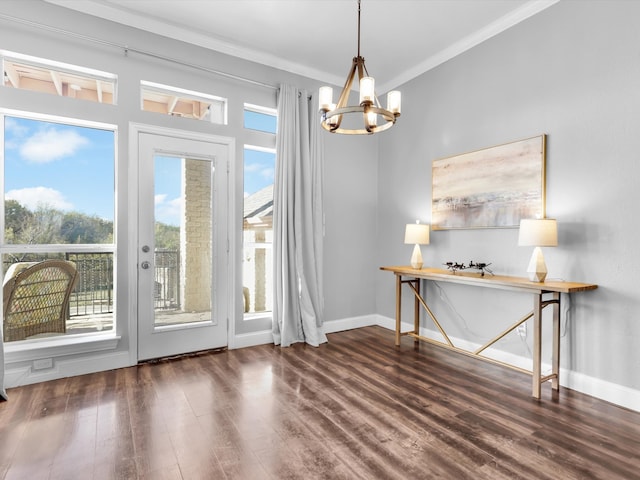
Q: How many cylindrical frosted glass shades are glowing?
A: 5